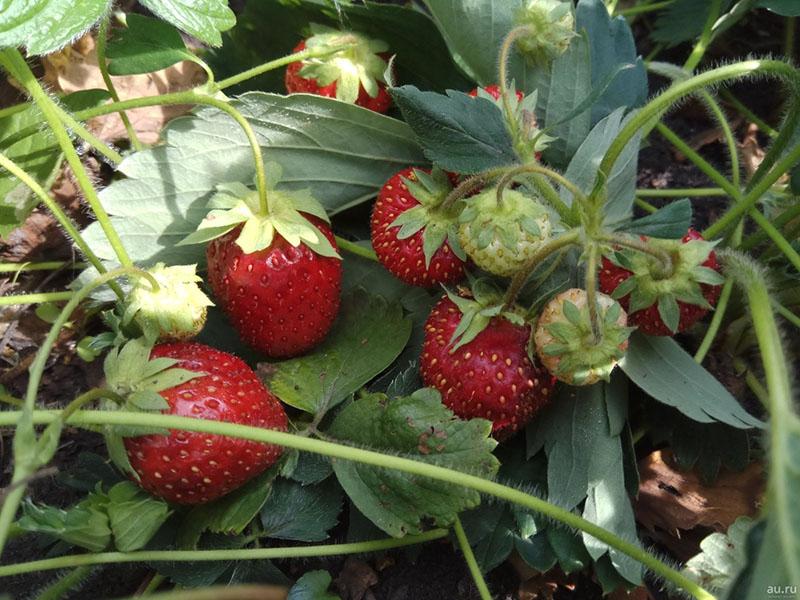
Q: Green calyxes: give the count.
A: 11